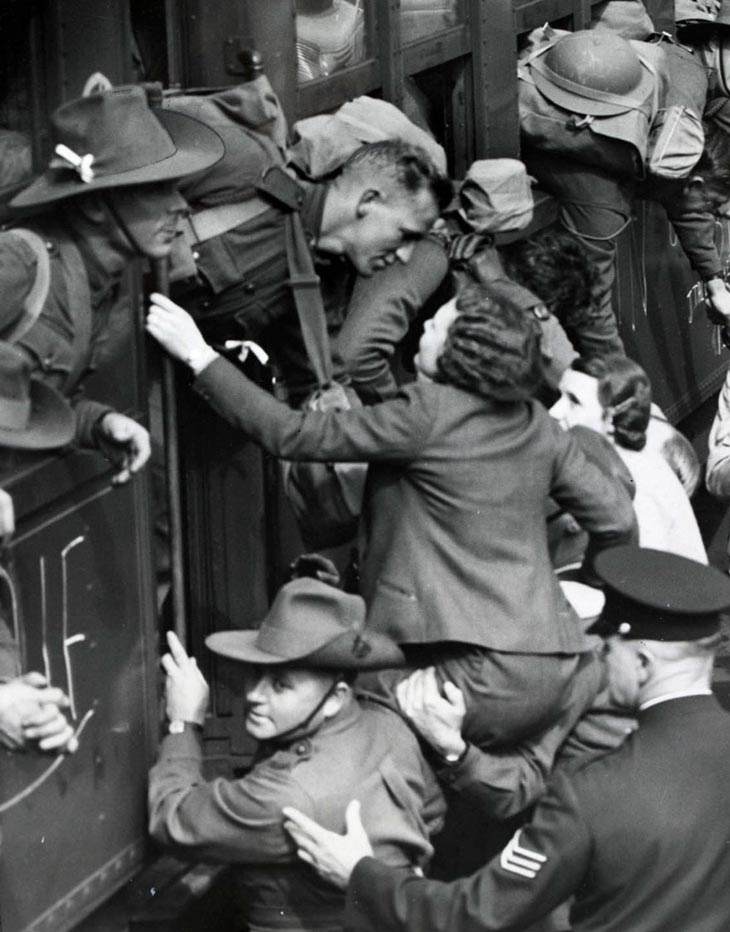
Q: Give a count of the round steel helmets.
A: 1